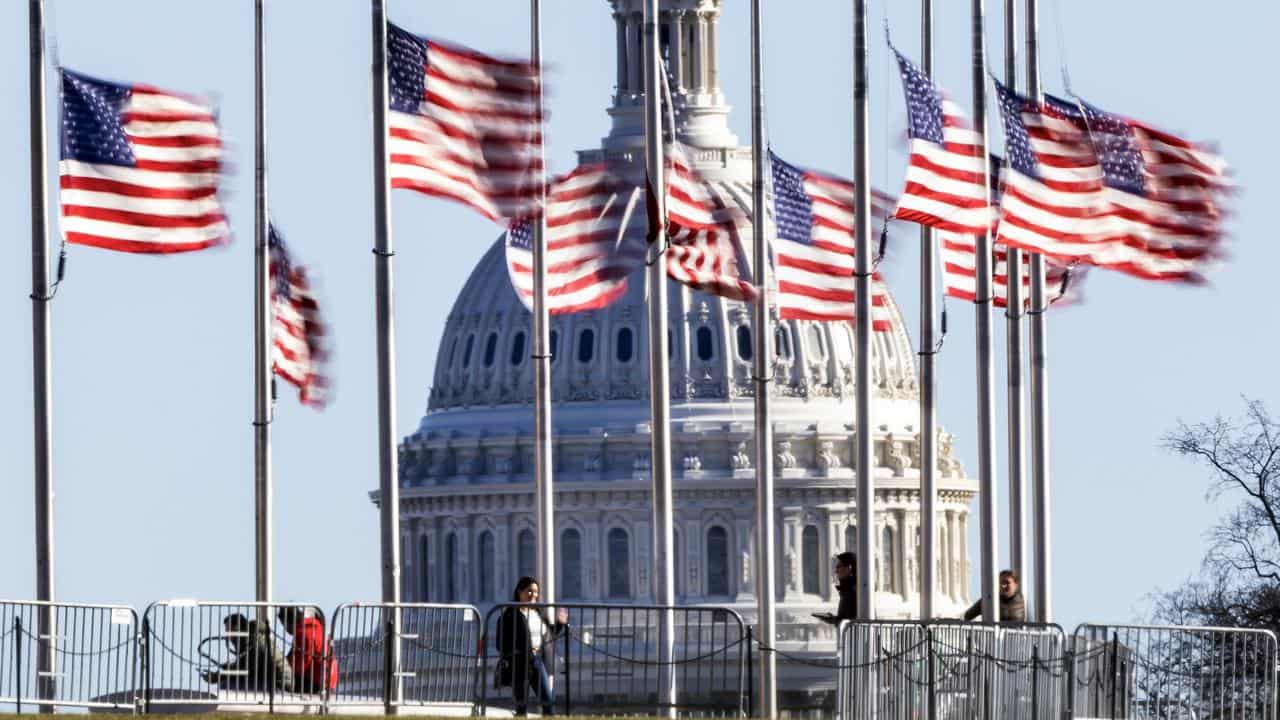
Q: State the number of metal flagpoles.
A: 11